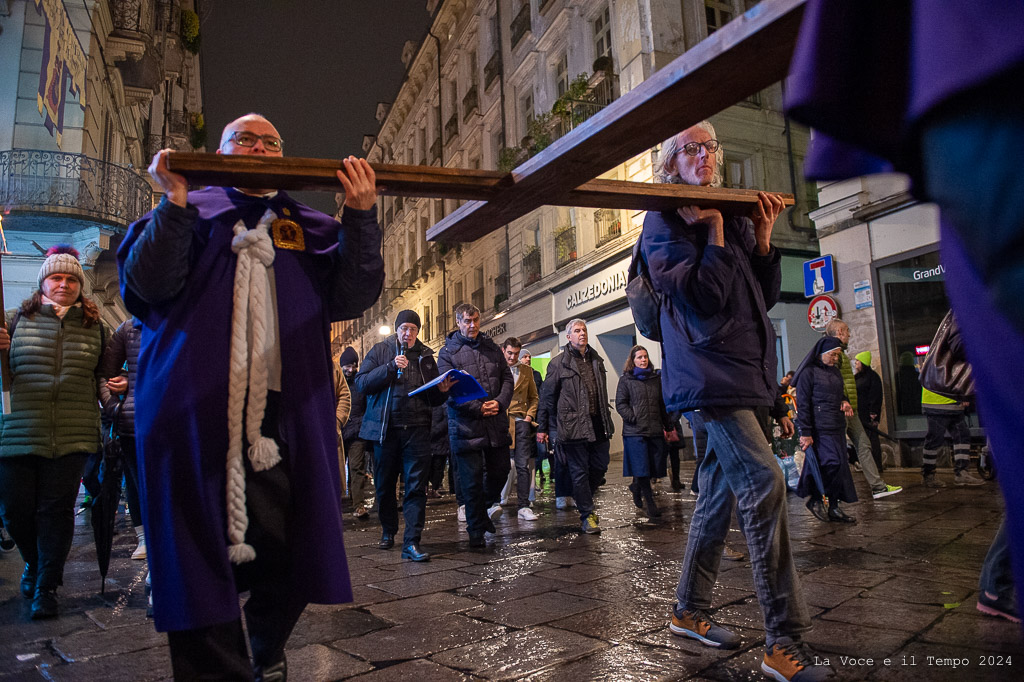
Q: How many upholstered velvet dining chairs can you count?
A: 0